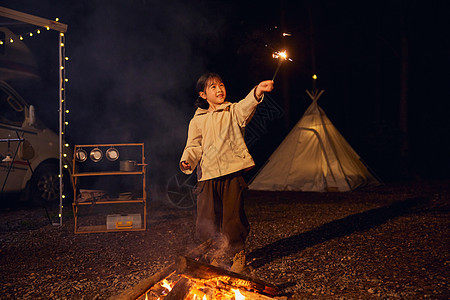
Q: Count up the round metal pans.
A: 3